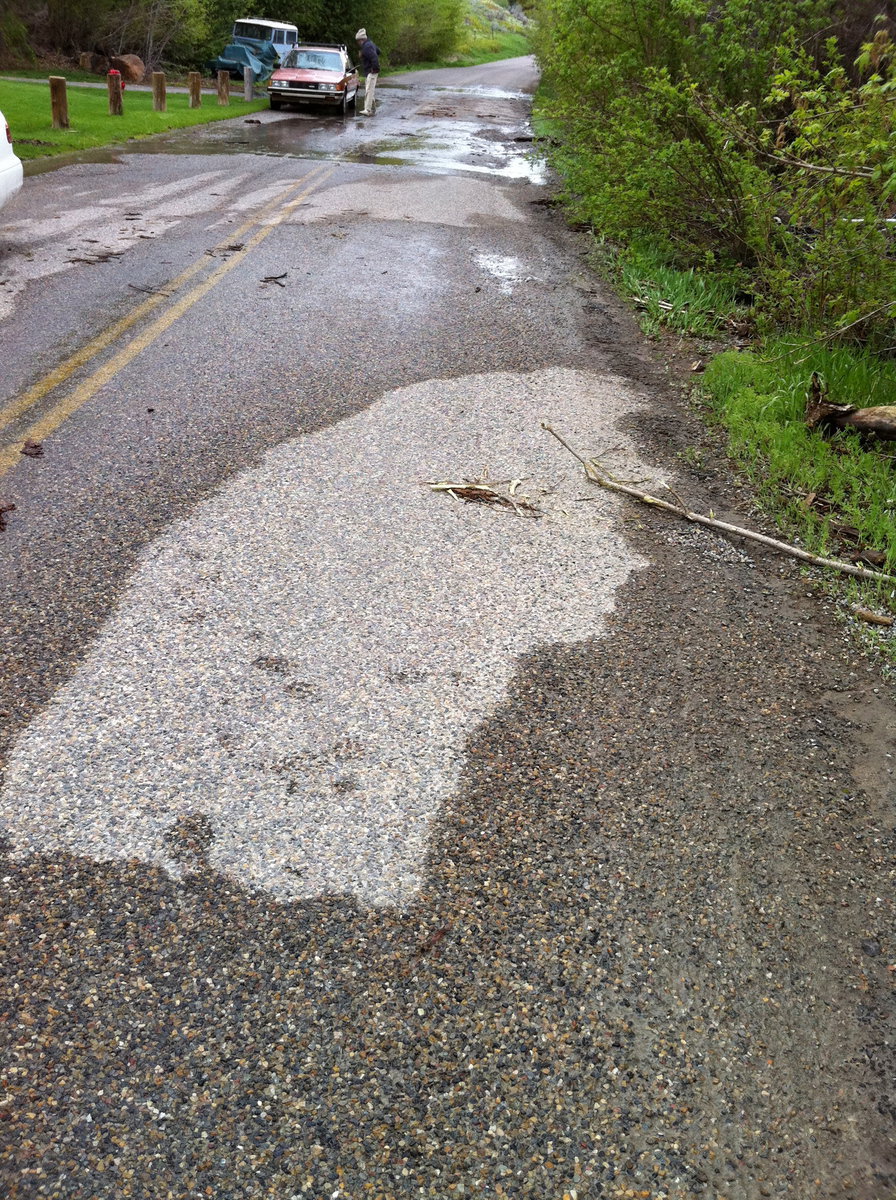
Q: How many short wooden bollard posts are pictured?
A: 6